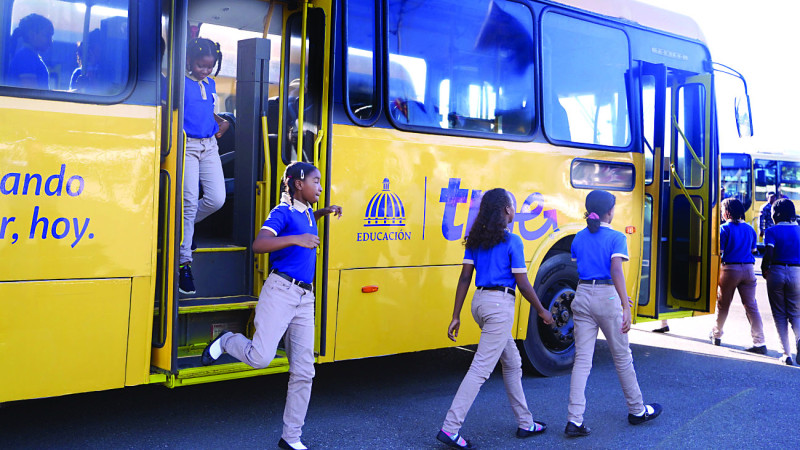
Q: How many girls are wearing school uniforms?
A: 6